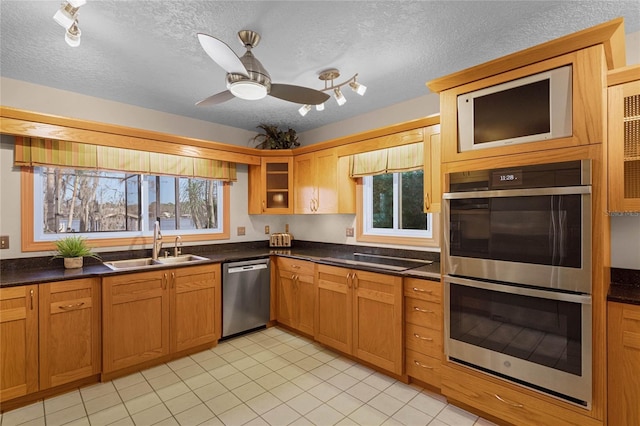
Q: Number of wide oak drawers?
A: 1